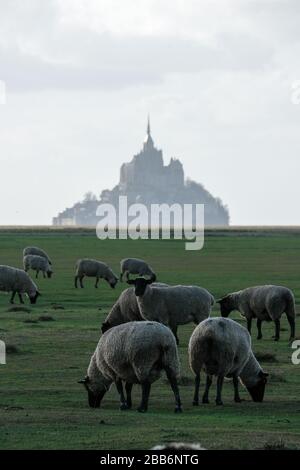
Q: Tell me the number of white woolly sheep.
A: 10